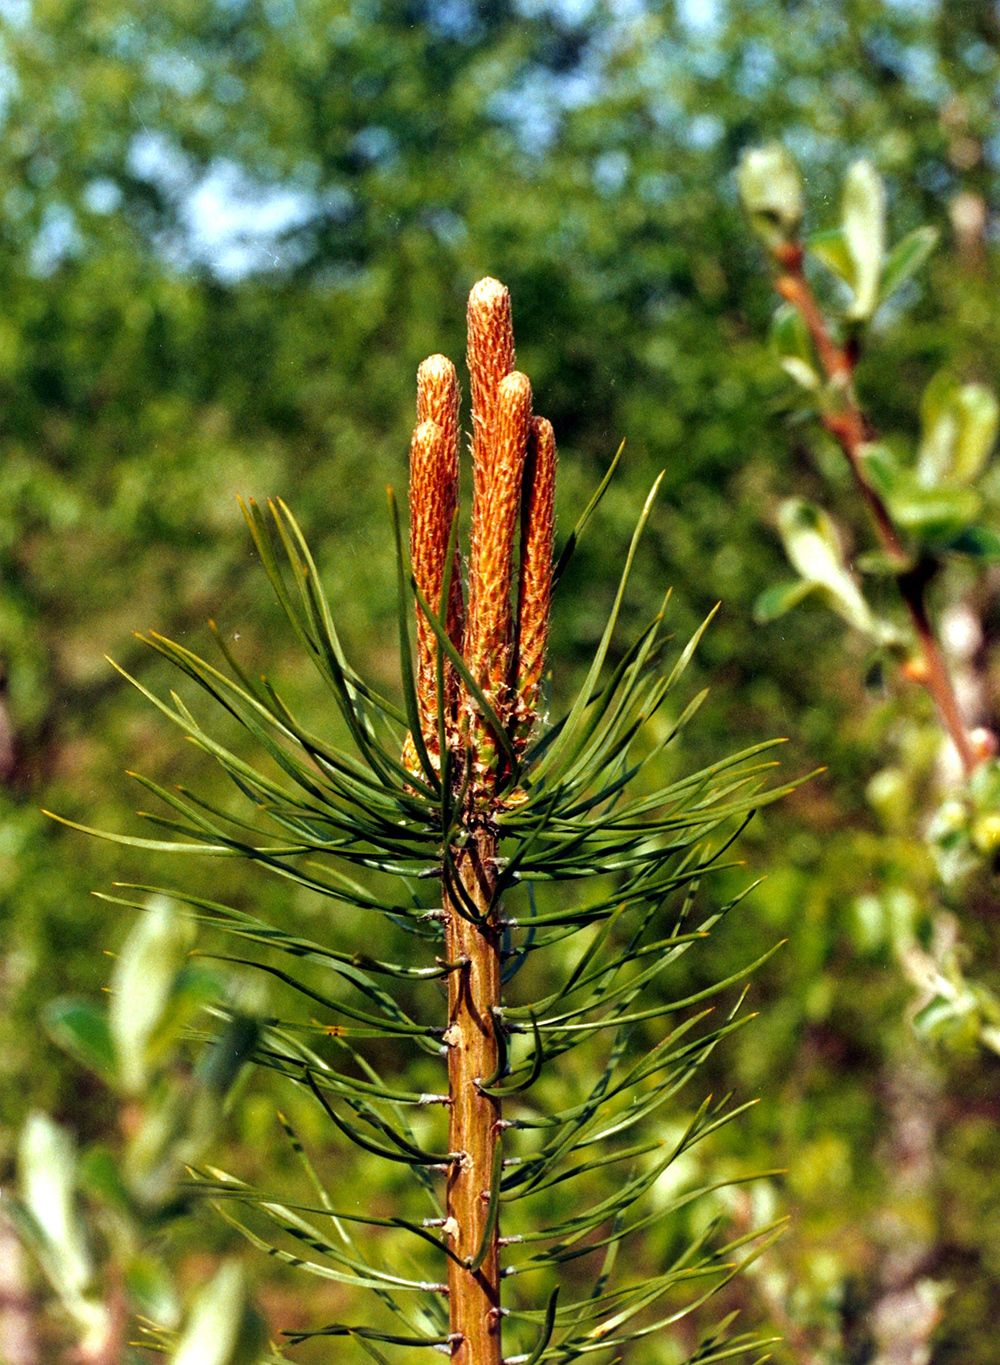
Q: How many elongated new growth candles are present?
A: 5